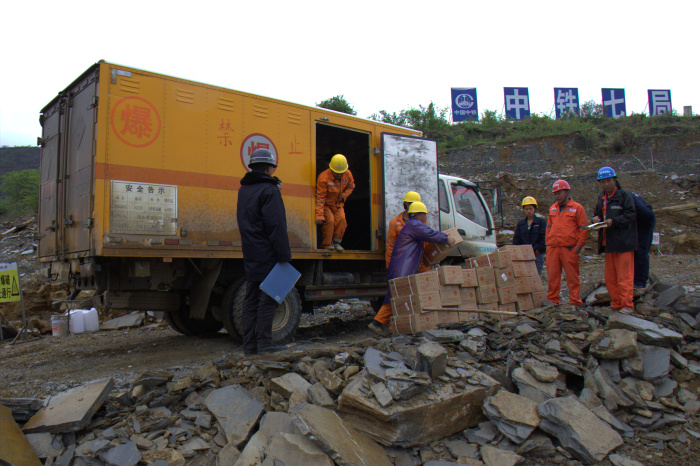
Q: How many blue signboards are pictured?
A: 5